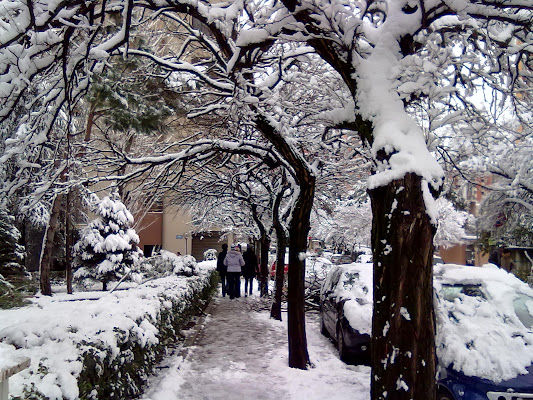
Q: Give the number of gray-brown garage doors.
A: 1